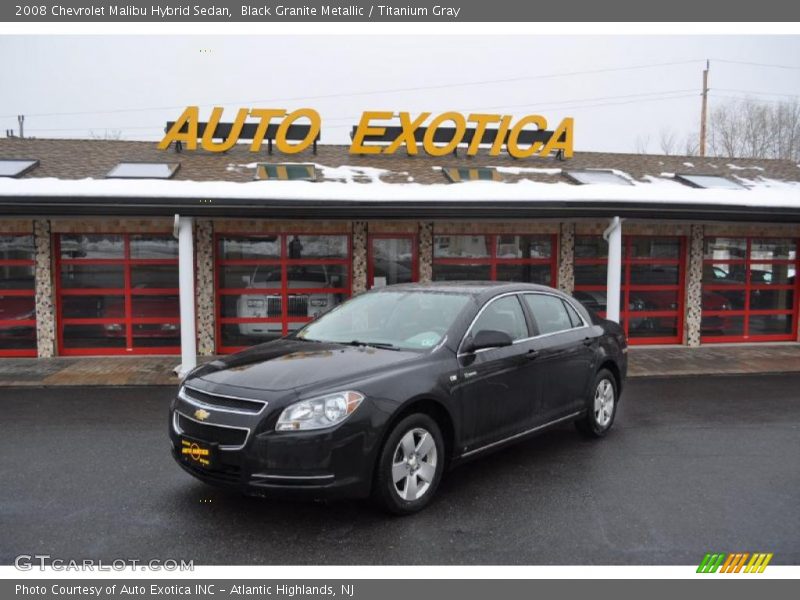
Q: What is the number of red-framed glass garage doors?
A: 6